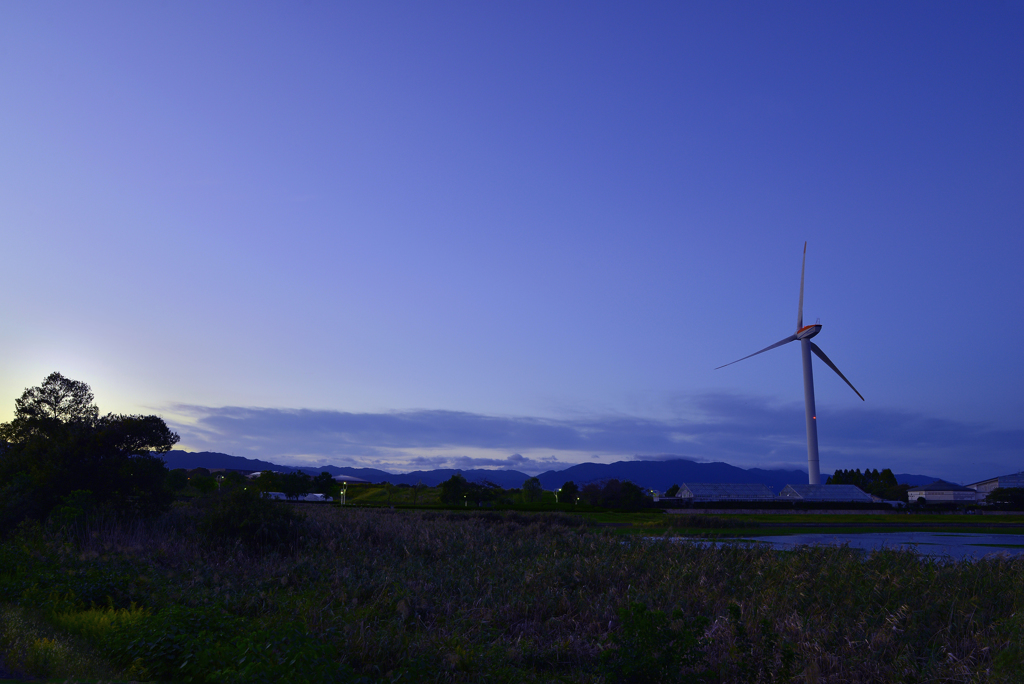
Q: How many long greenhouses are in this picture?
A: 2